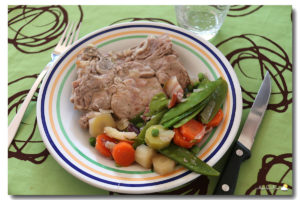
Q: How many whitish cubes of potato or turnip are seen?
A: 3